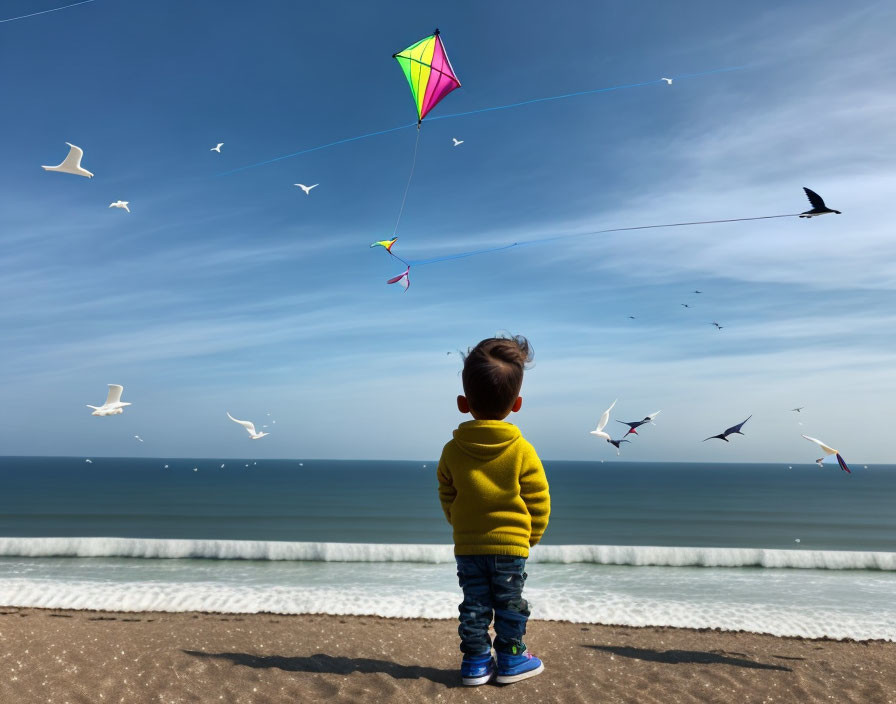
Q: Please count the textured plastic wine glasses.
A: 0